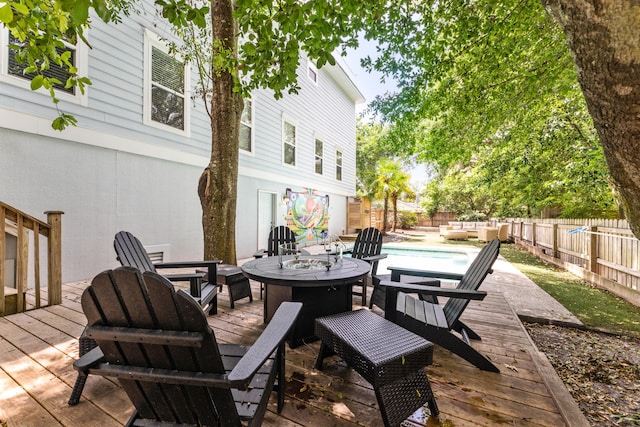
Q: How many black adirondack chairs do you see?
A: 5